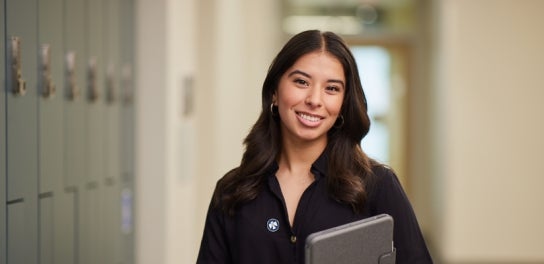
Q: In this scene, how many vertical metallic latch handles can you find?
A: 6